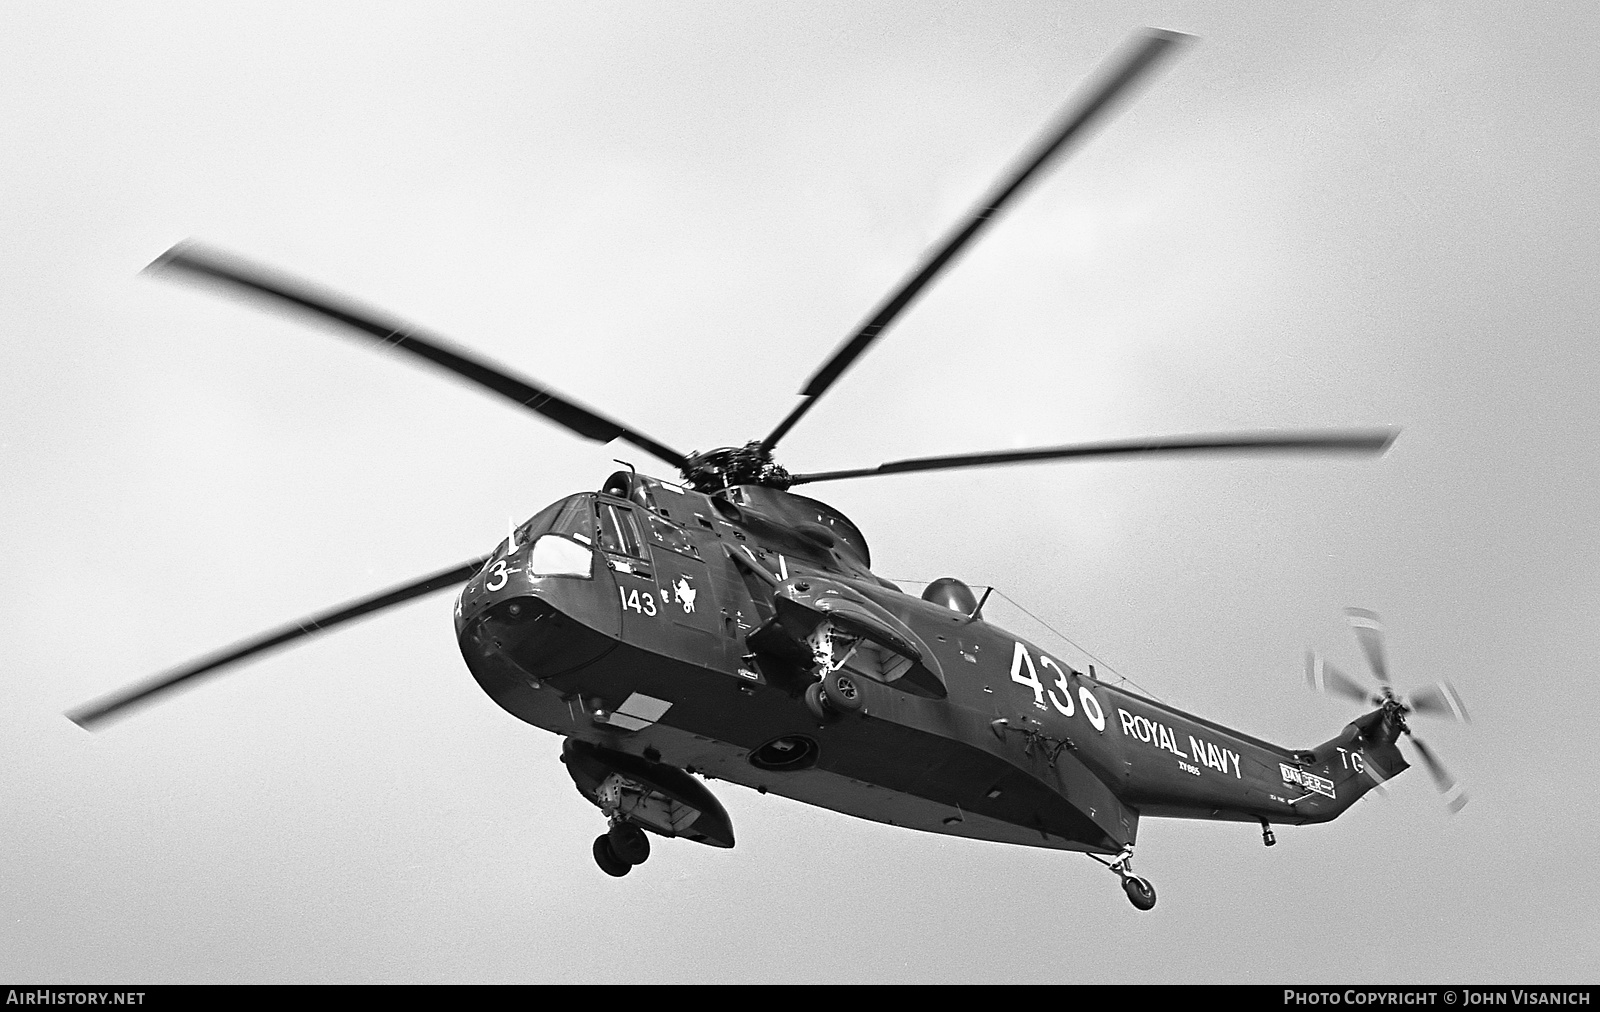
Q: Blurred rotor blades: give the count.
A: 9